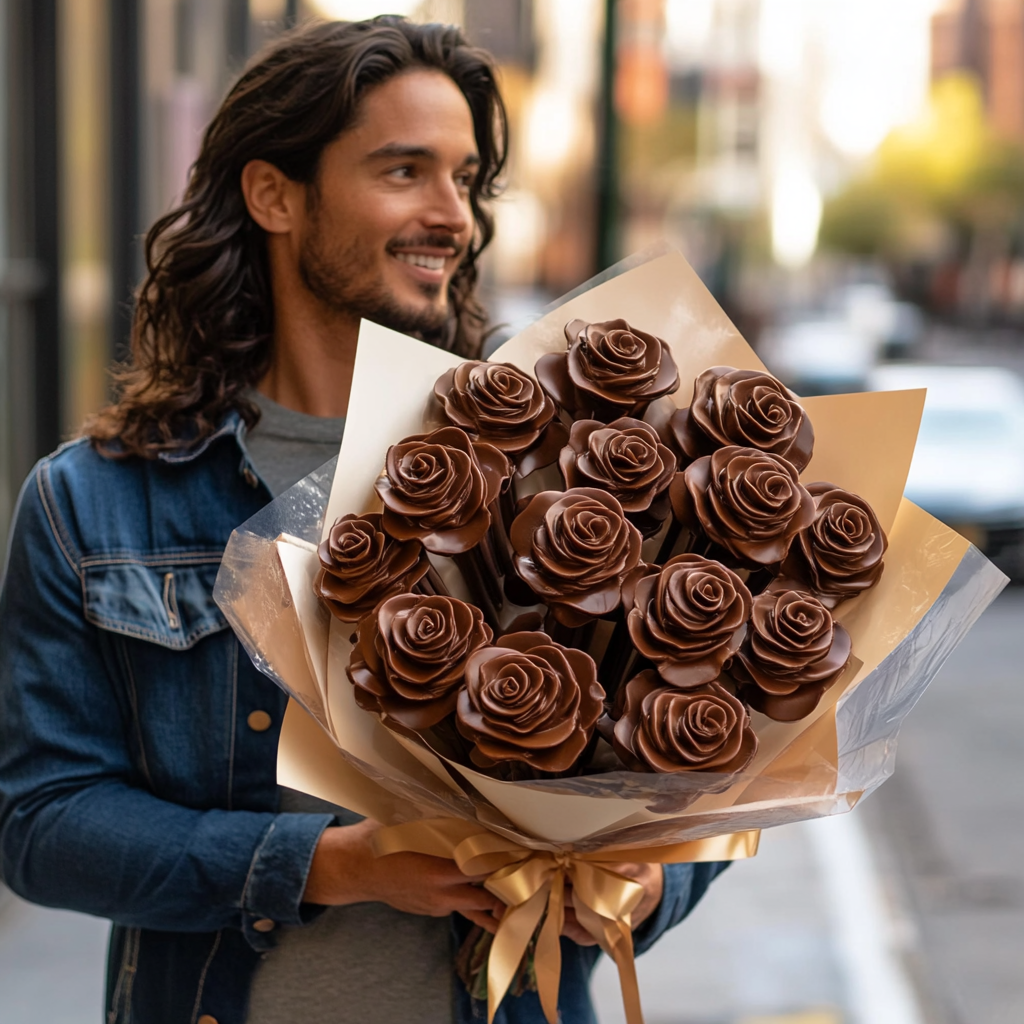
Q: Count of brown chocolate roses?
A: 14